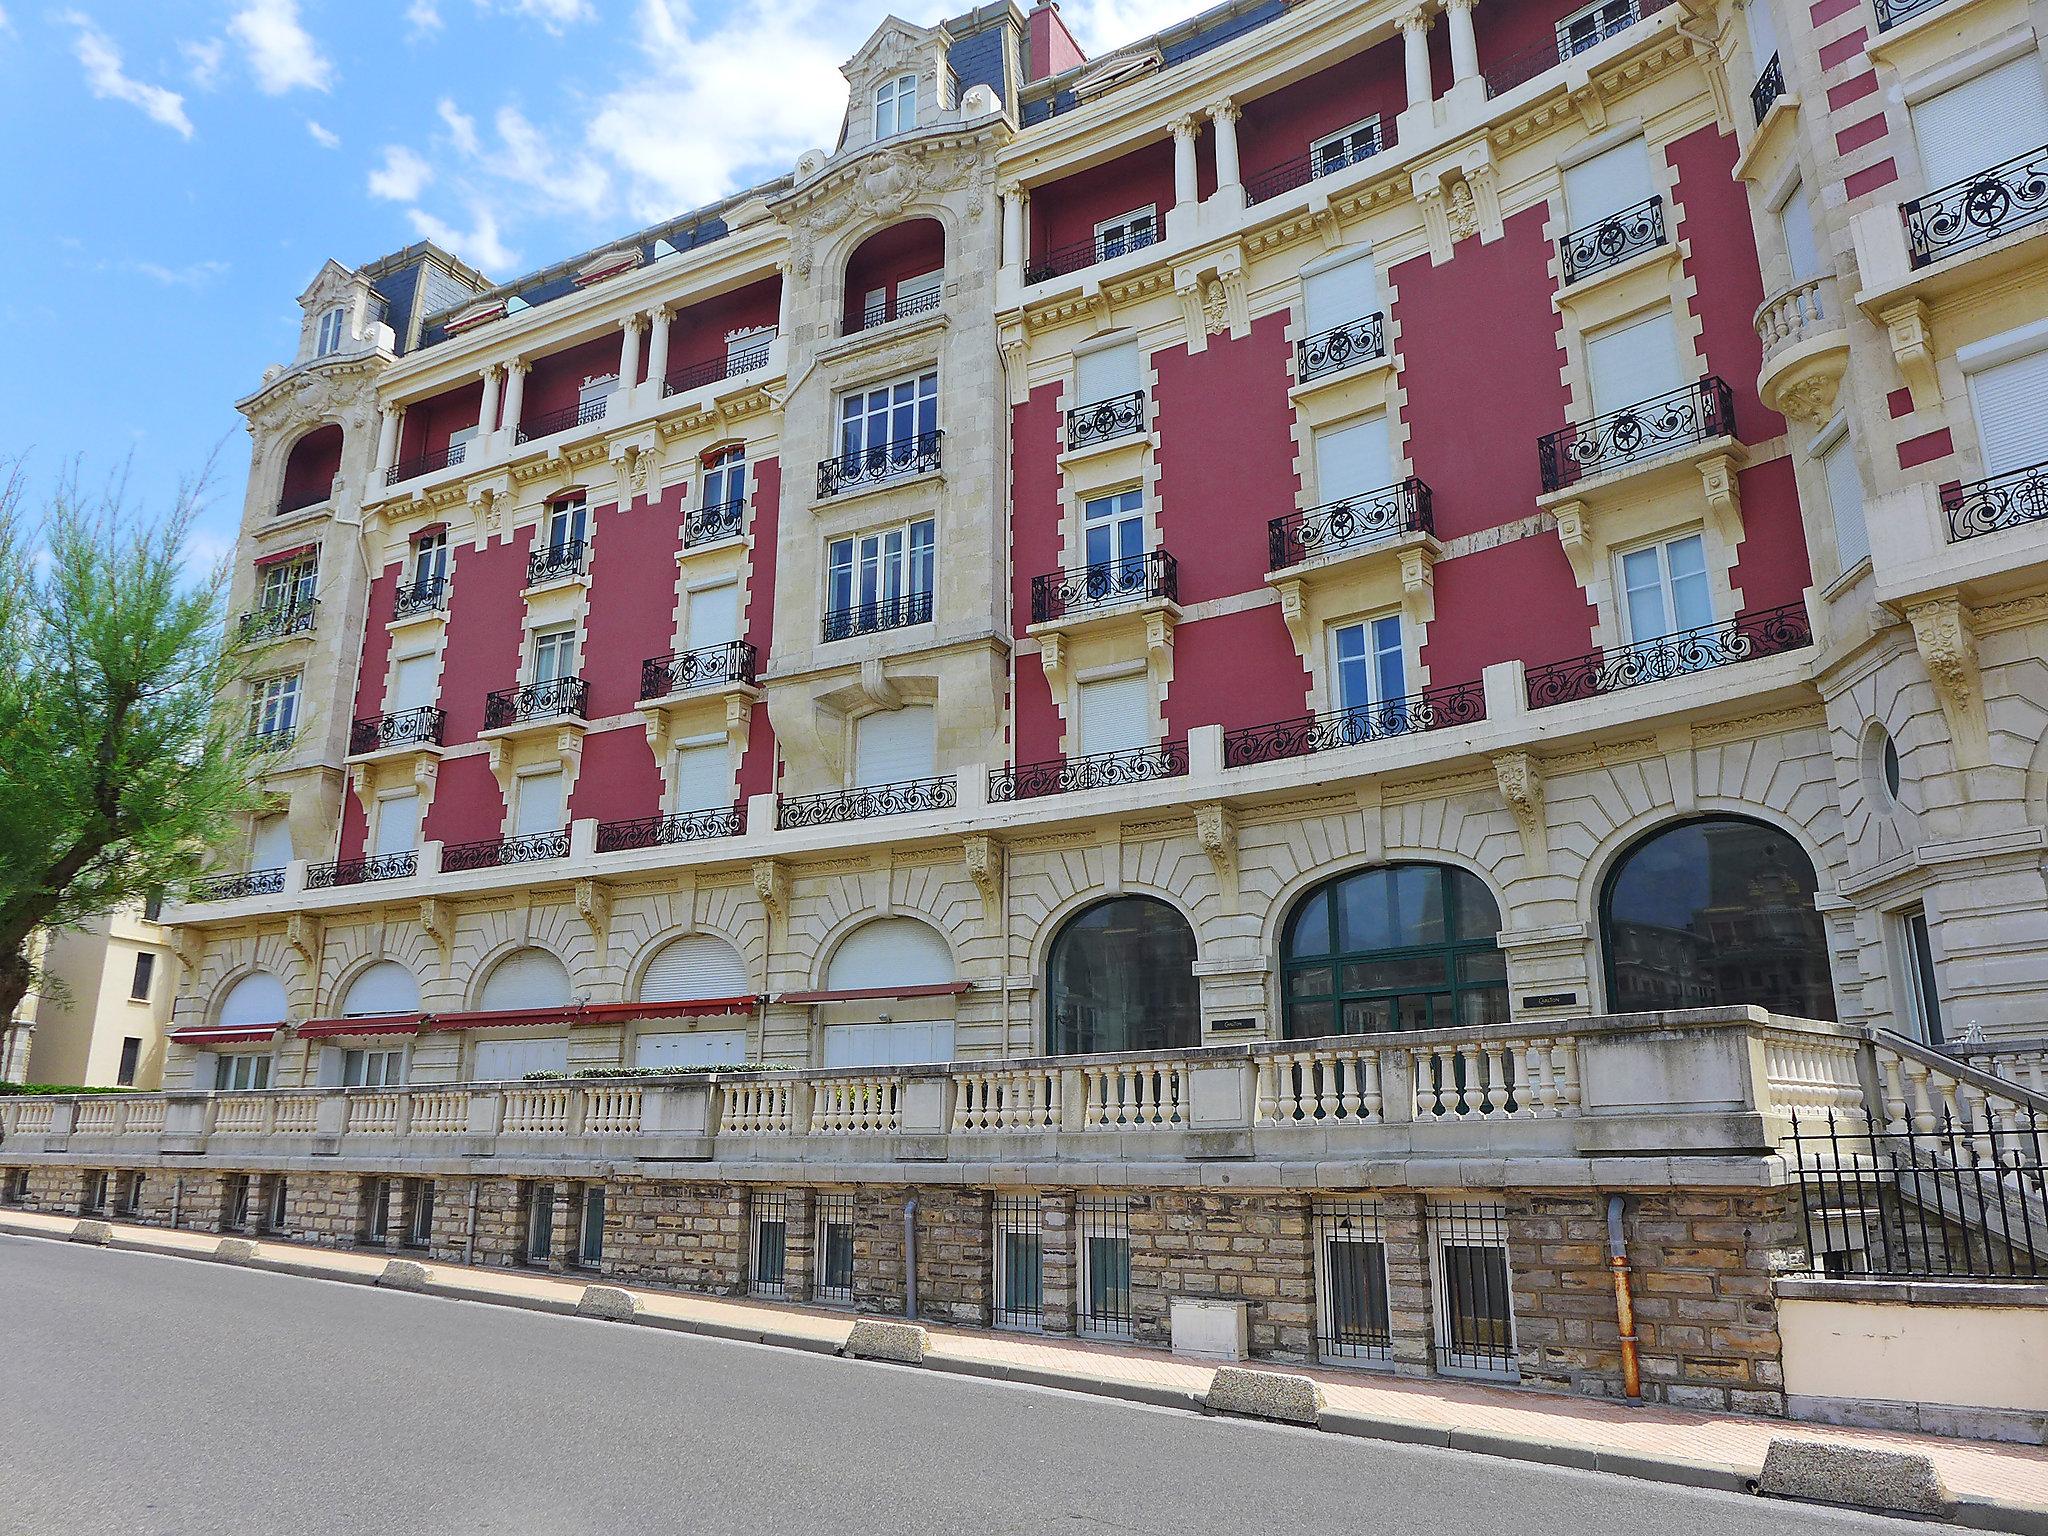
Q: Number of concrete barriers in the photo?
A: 7